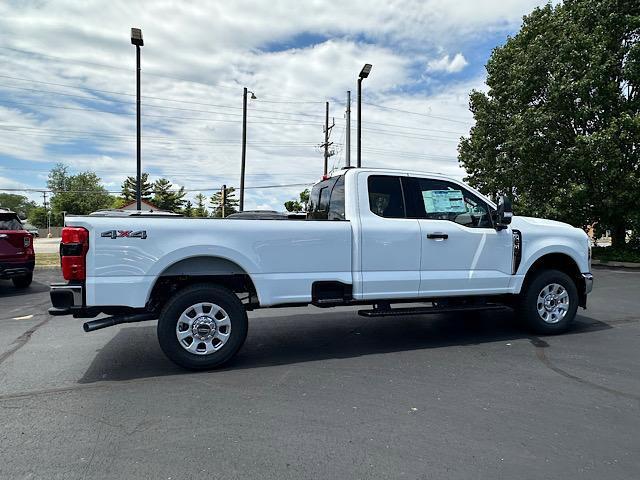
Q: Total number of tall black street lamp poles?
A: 3